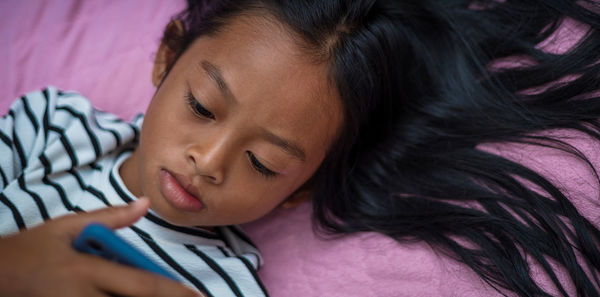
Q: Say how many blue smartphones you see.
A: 1